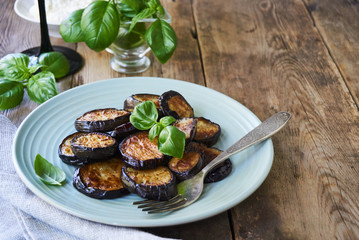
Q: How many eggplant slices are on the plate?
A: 13